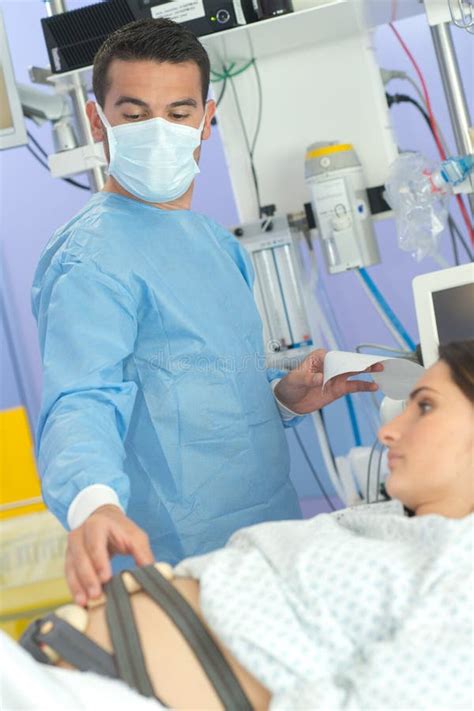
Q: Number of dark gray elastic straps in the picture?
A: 3